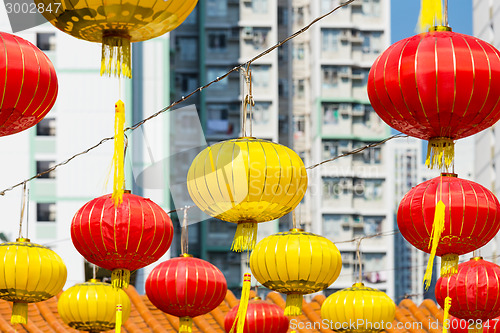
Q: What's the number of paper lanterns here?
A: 13